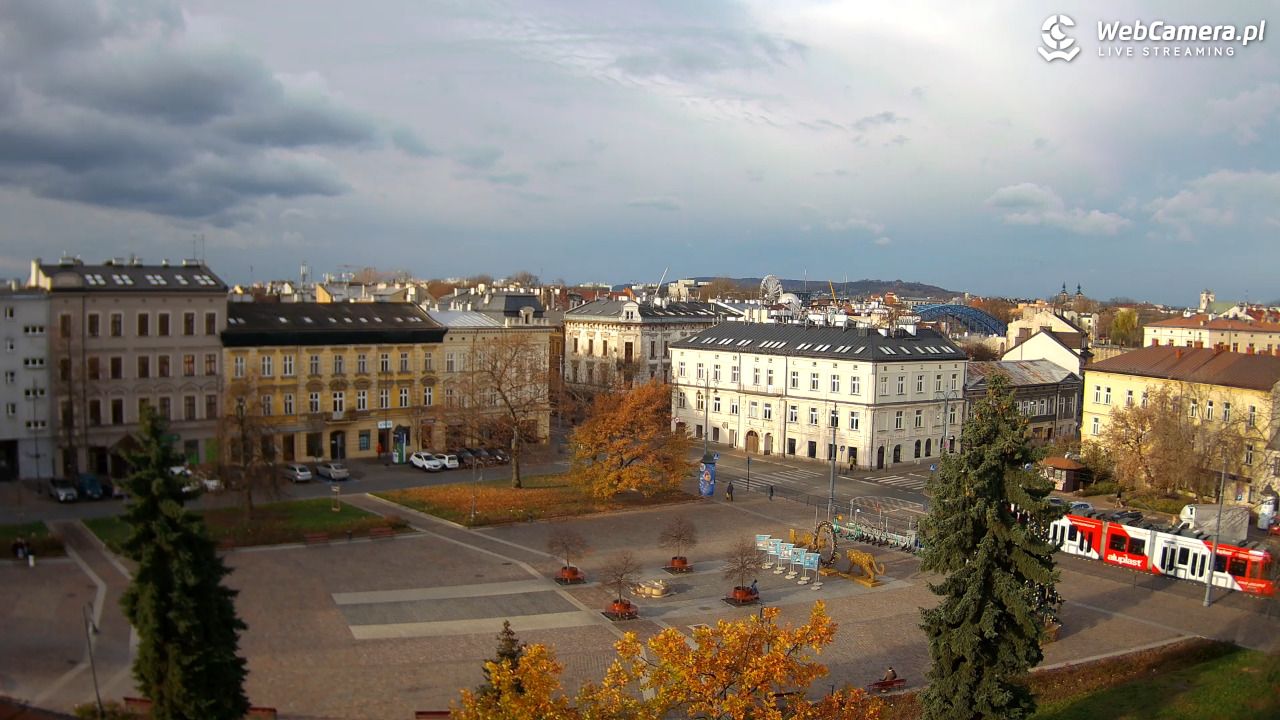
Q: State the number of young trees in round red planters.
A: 4